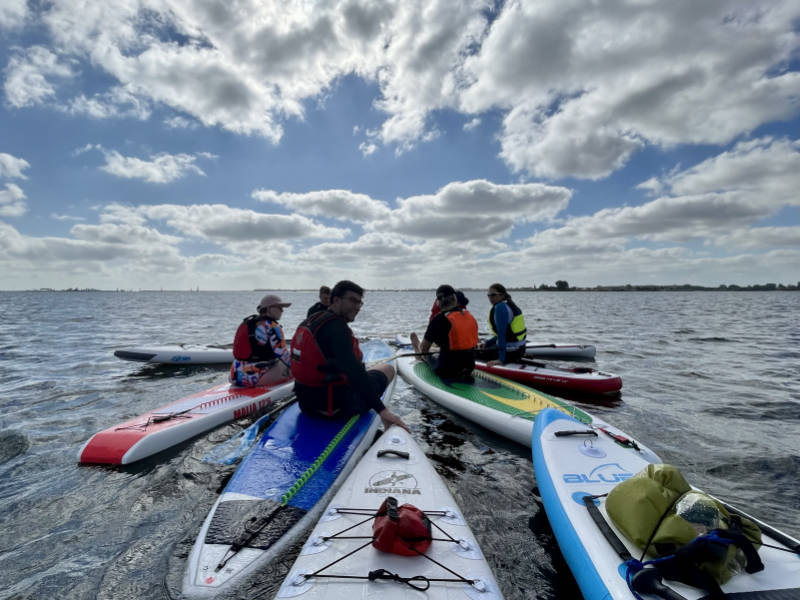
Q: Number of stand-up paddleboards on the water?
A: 8